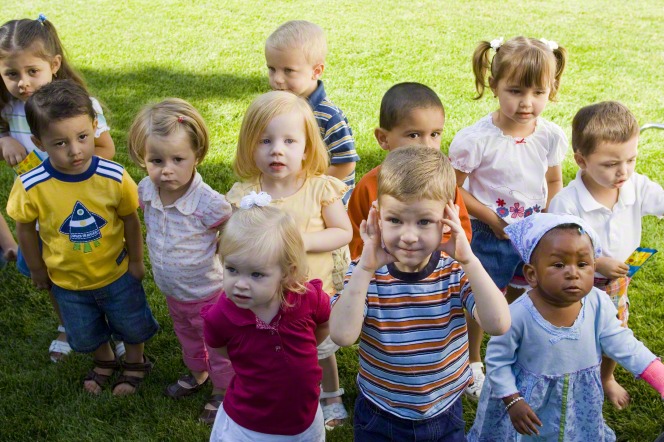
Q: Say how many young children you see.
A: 11